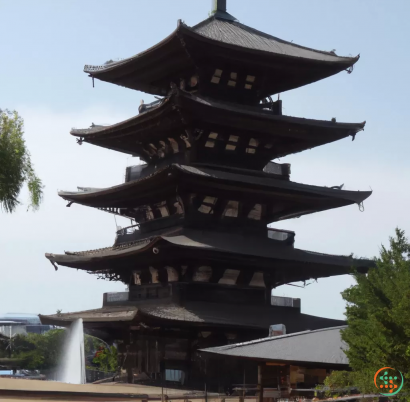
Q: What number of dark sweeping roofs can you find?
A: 5